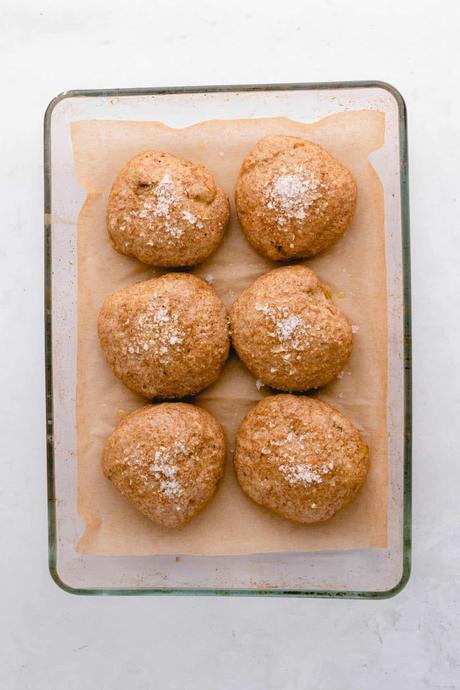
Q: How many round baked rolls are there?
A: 6